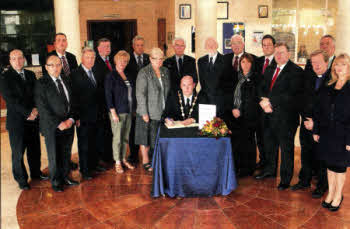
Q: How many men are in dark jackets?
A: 14